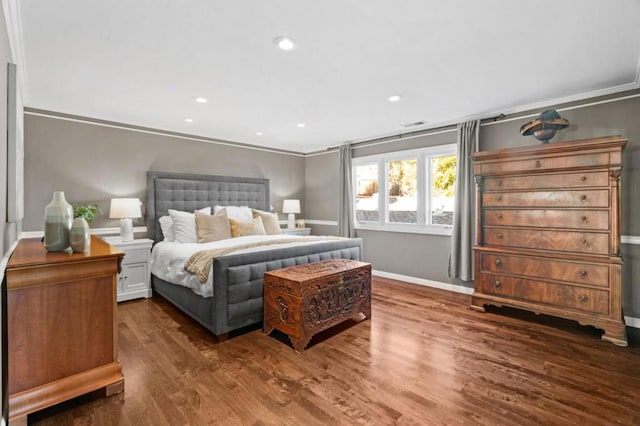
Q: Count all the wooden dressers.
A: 2